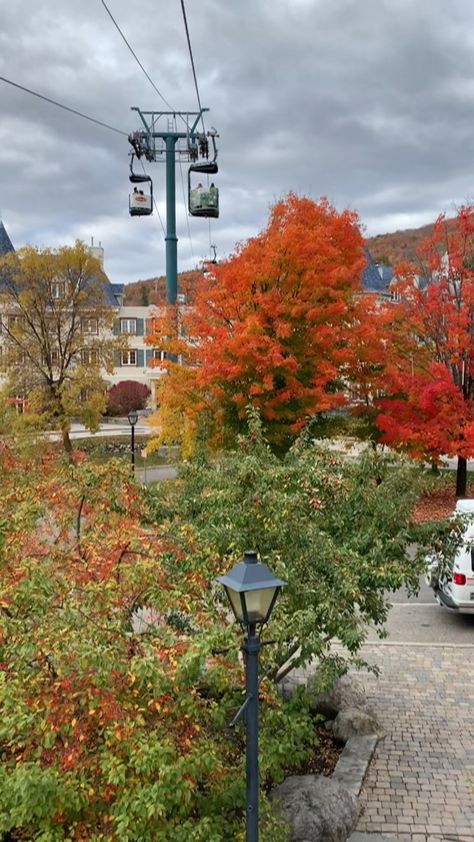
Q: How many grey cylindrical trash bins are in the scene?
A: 0